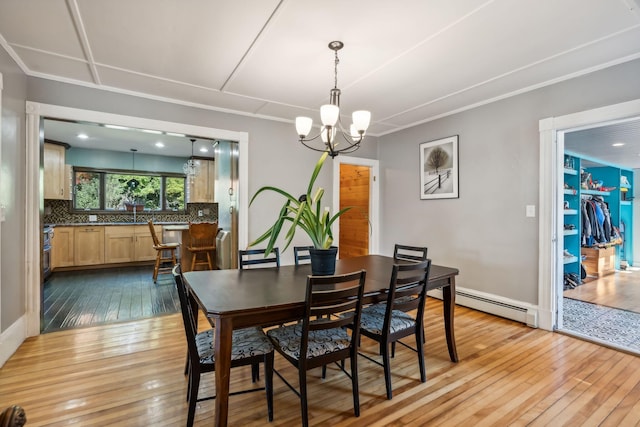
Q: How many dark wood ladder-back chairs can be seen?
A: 6